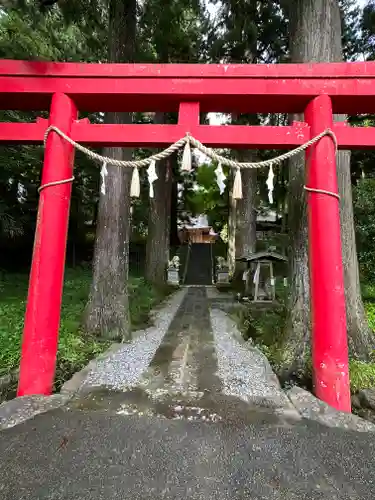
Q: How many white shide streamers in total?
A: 4